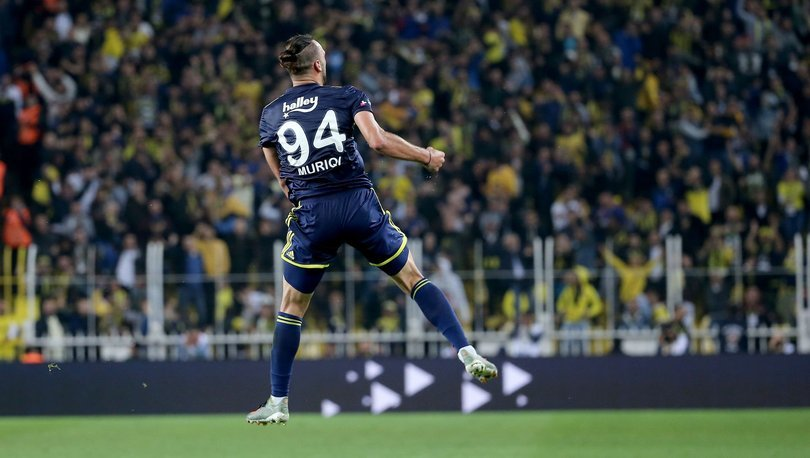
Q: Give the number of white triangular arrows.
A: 6